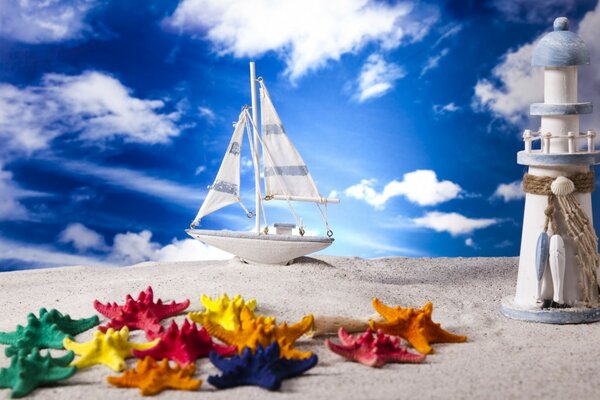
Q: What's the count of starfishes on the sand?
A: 11